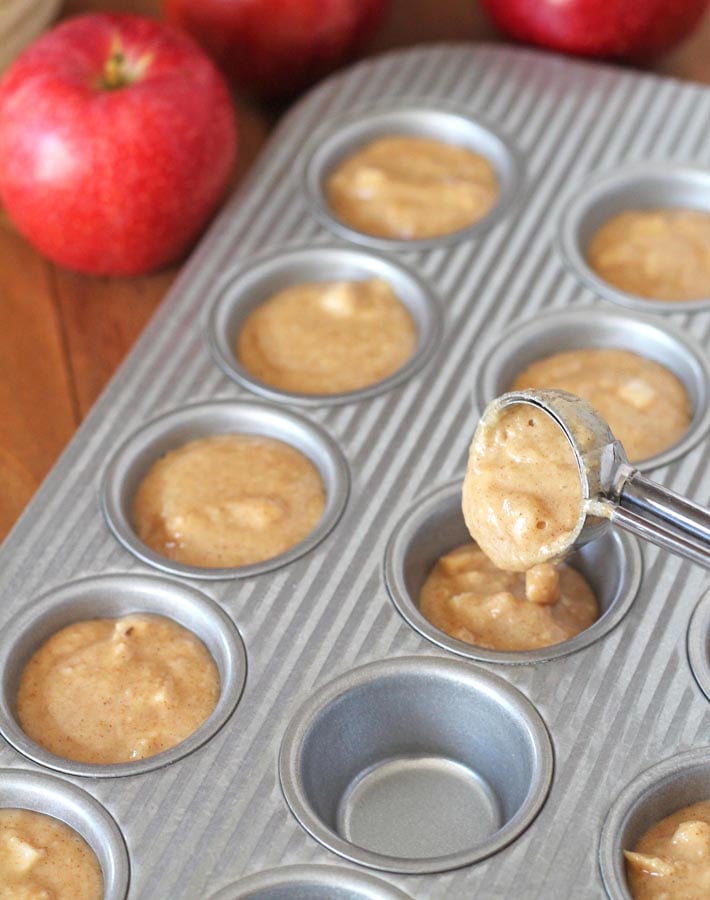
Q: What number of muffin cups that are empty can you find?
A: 1